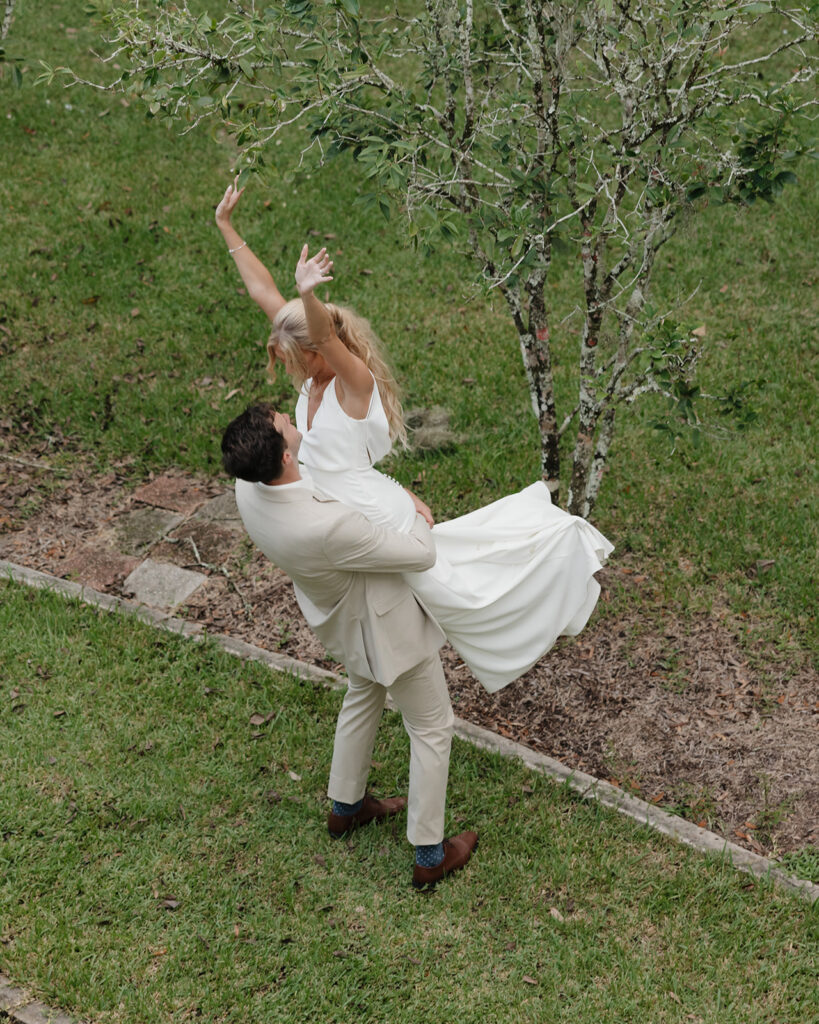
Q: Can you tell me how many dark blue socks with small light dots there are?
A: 2